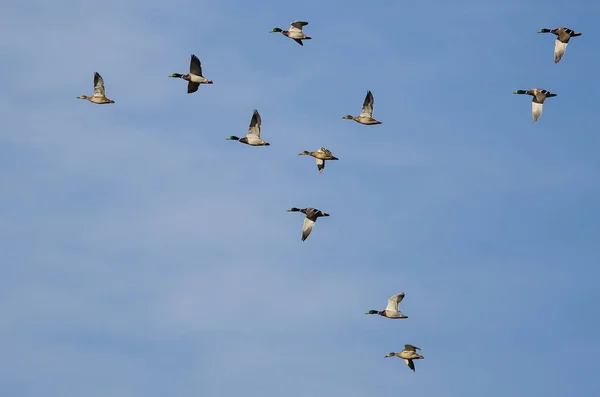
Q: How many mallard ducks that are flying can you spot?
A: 11